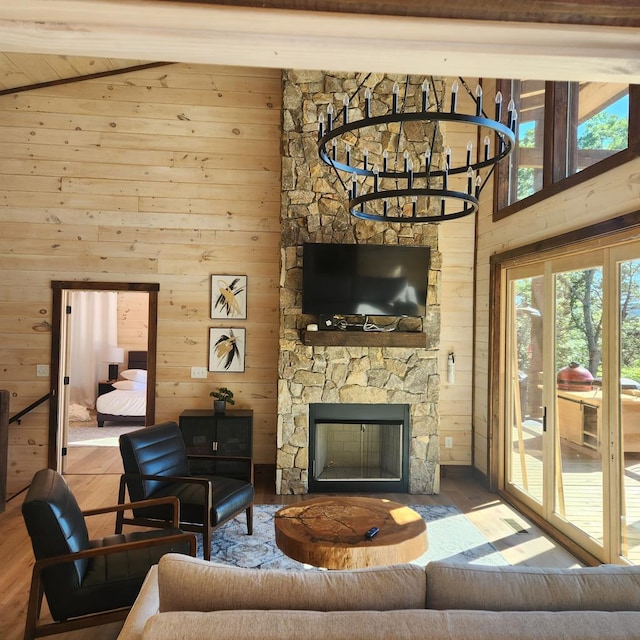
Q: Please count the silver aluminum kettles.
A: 0